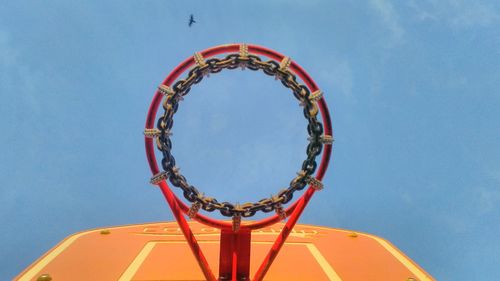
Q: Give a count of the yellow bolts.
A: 4